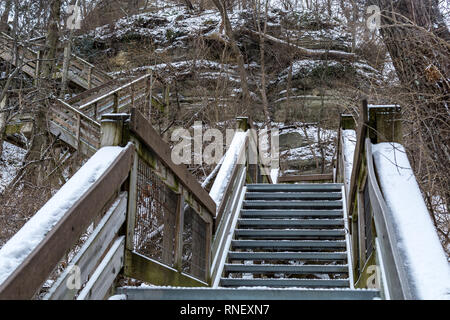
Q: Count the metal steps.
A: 11